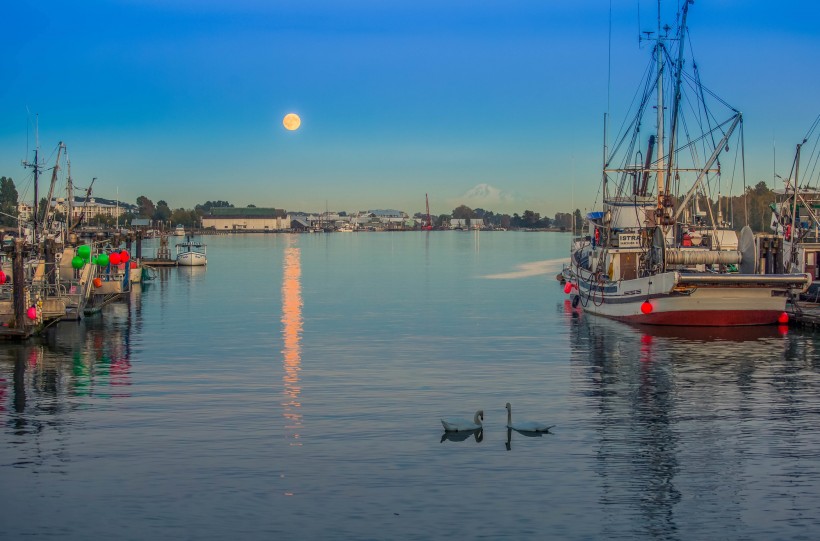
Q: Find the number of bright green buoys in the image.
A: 4